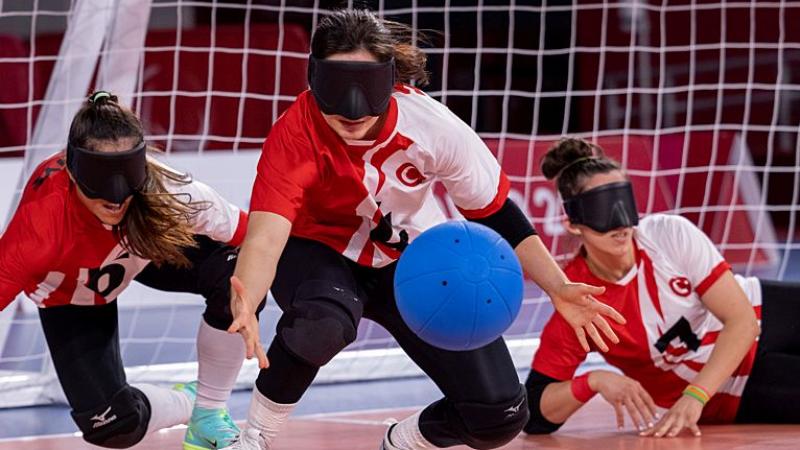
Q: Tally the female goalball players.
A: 3